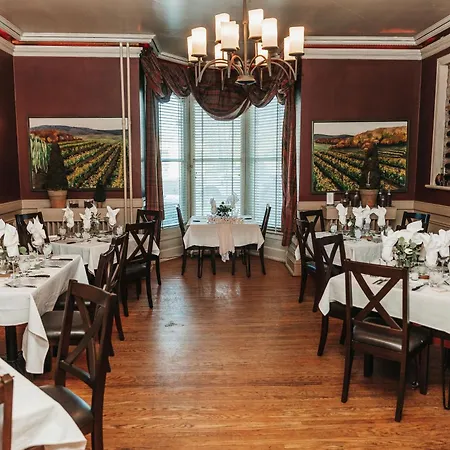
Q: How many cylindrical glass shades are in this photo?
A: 11